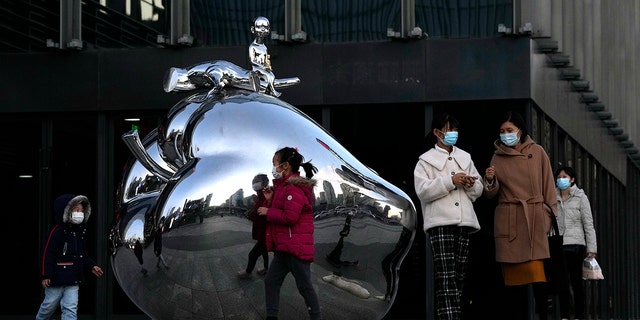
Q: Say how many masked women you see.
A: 3